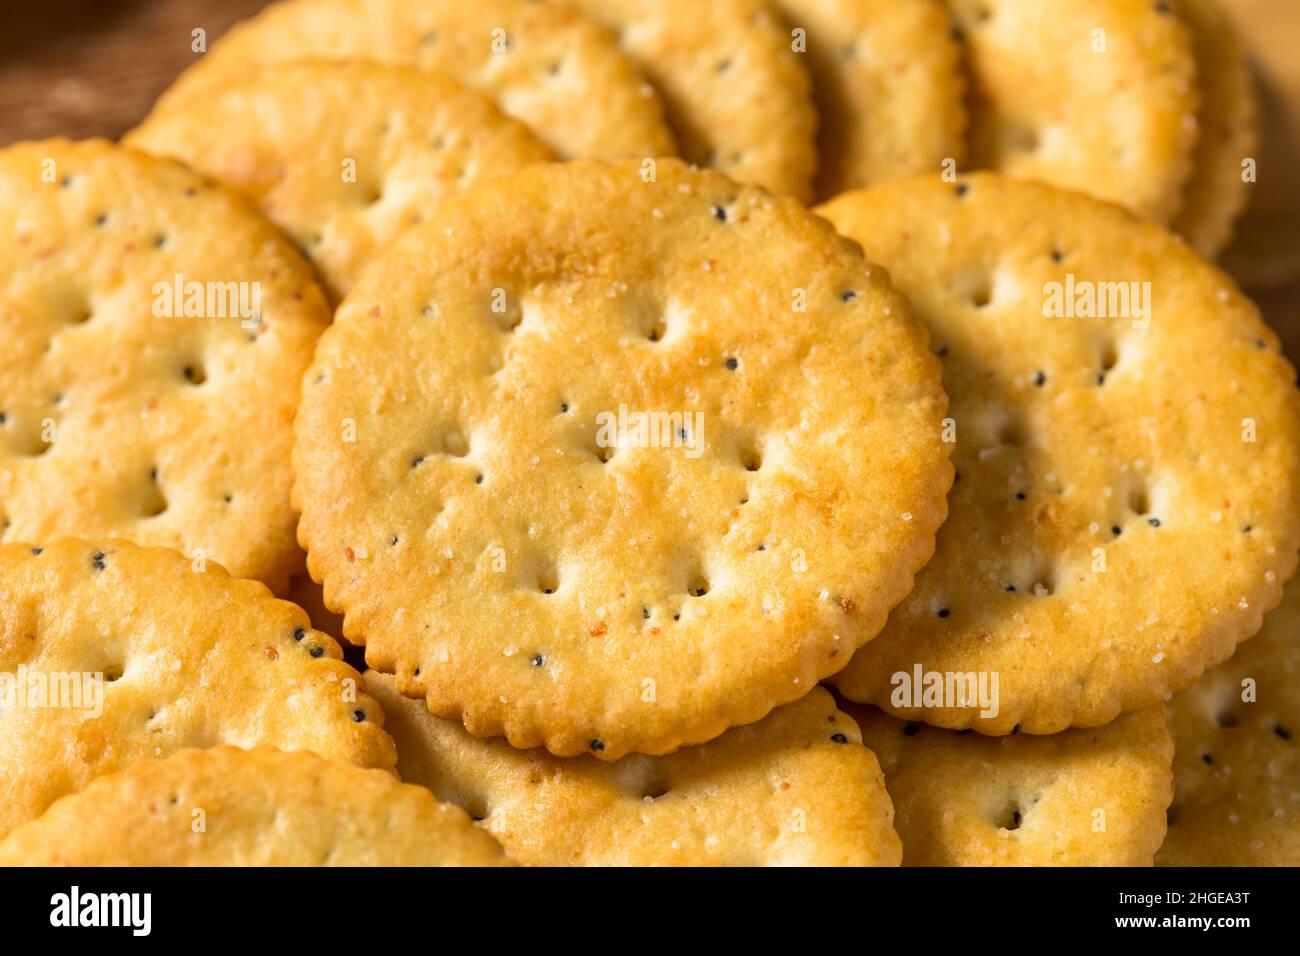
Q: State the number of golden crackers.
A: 14